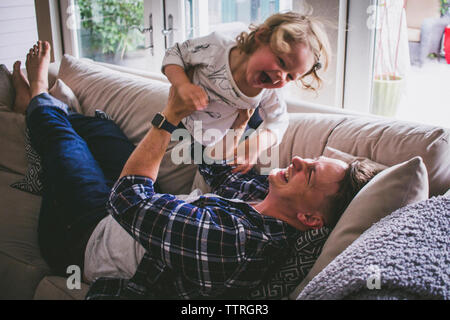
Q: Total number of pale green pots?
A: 1